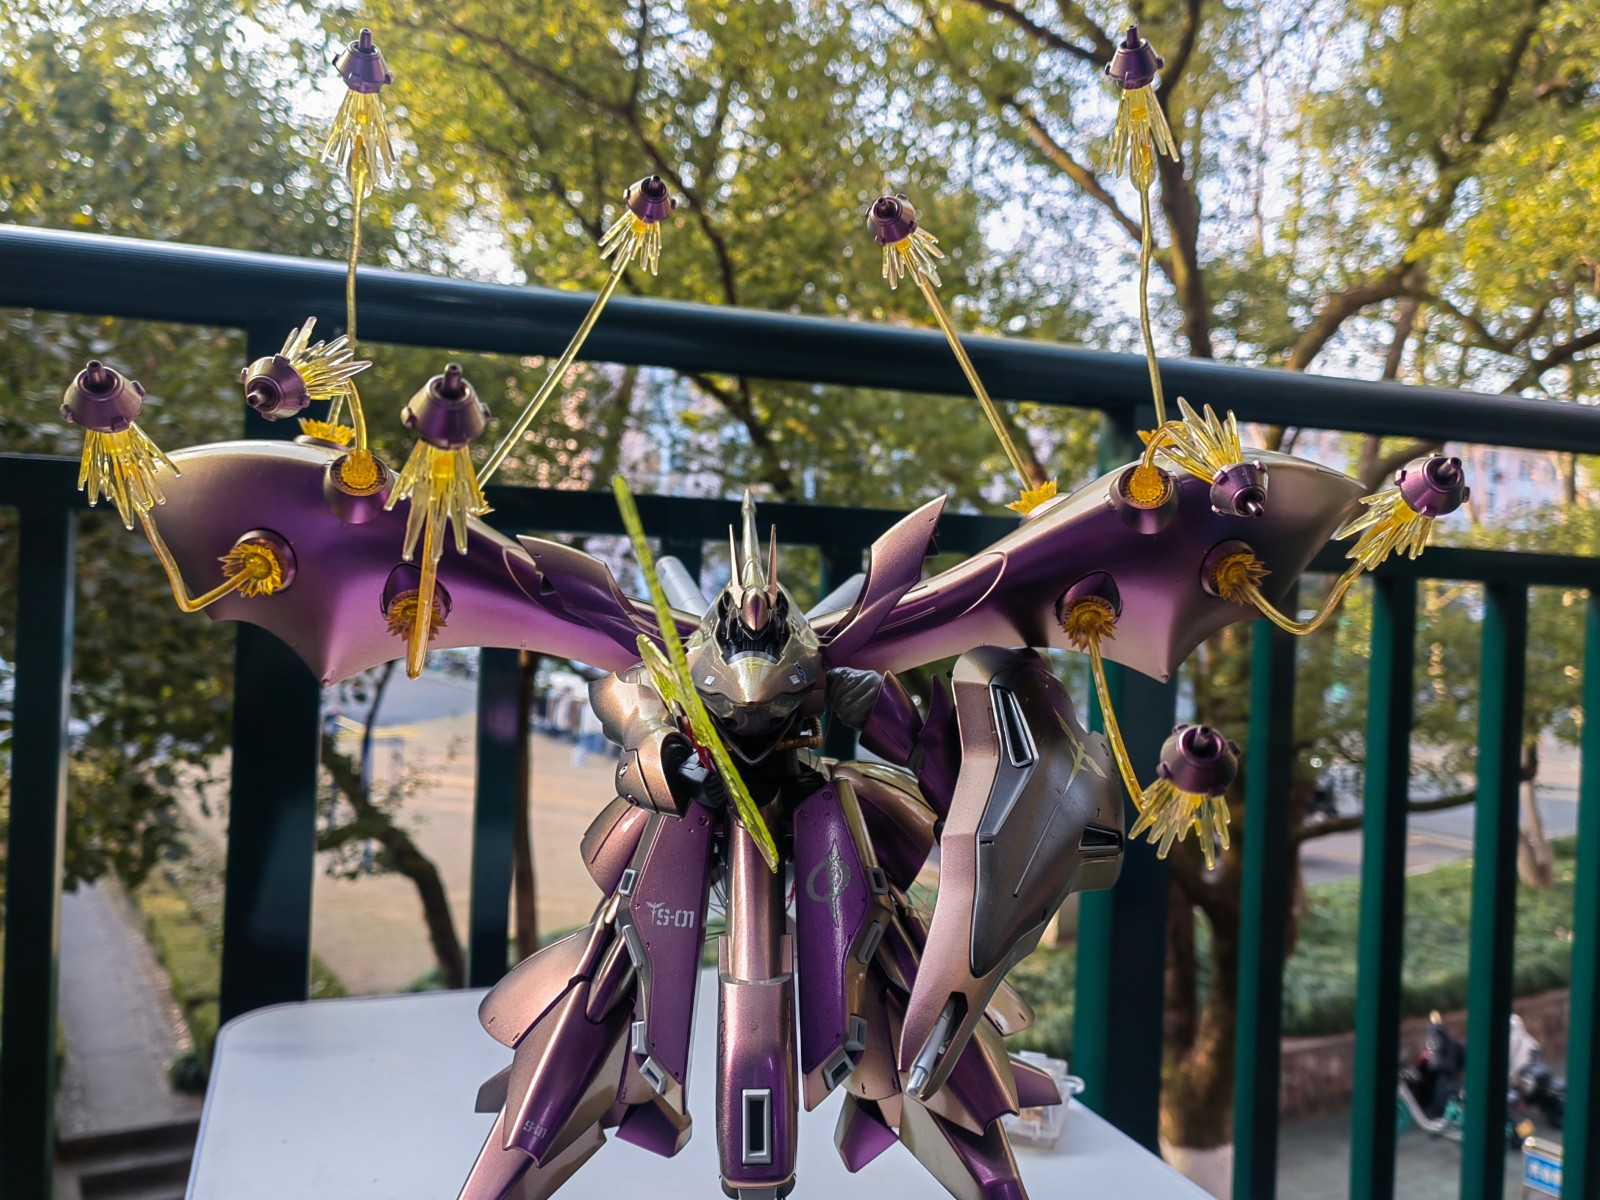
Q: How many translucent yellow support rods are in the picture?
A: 10